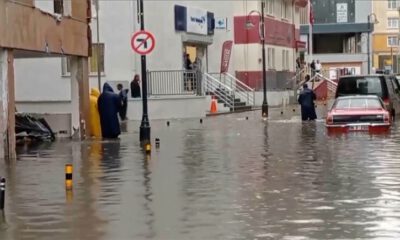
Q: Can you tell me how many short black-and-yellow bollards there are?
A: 2